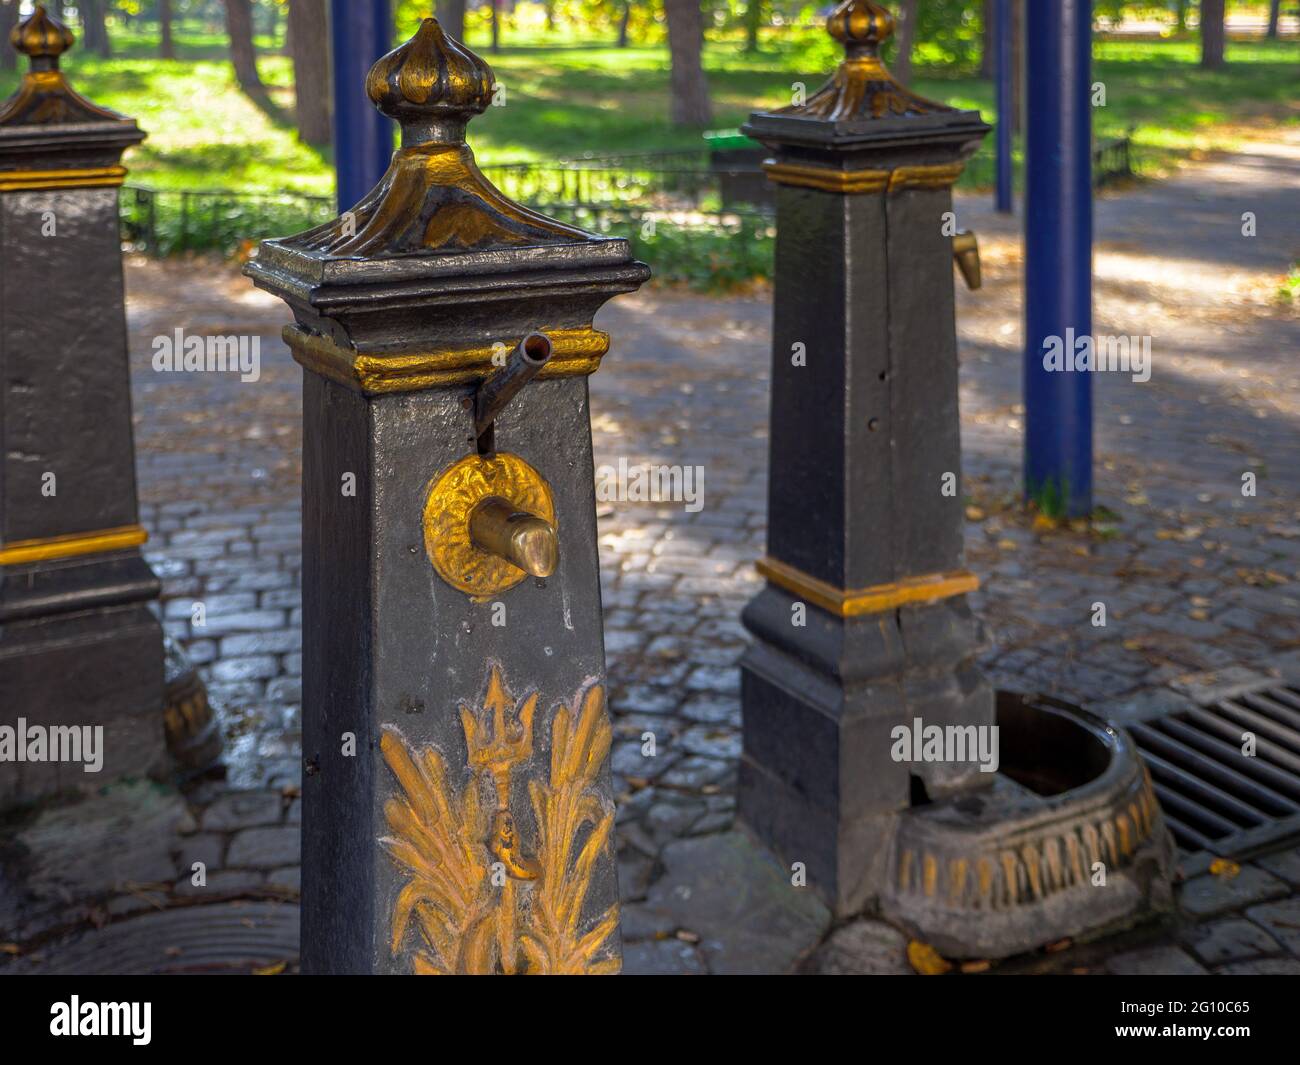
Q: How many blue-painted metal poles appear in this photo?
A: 3